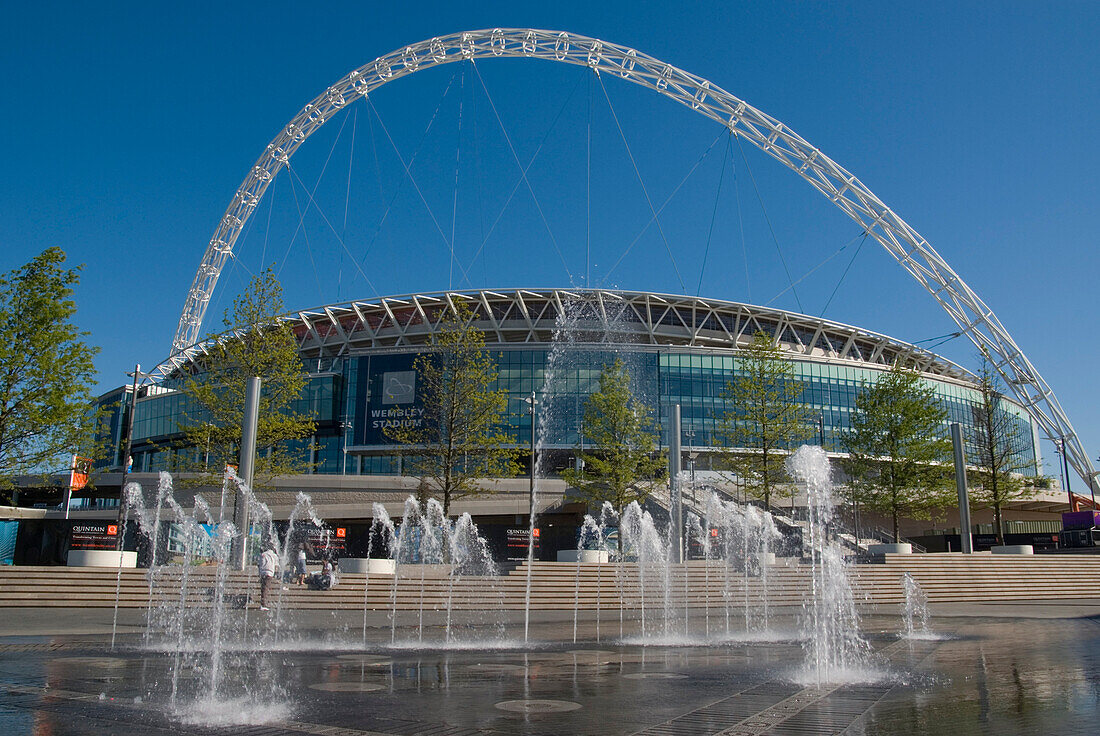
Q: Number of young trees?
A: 7